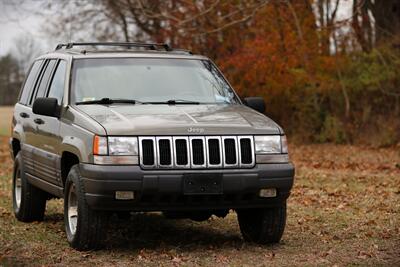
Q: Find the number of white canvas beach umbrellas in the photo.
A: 0